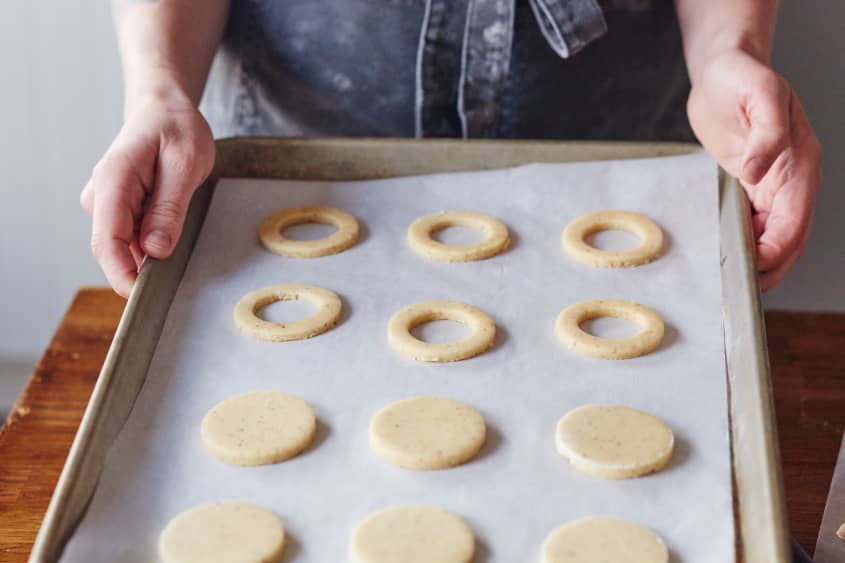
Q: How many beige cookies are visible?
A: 12